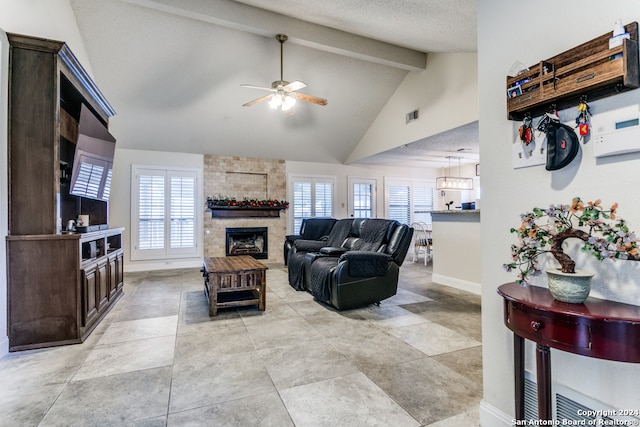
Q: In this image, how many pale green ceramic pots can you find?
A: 1